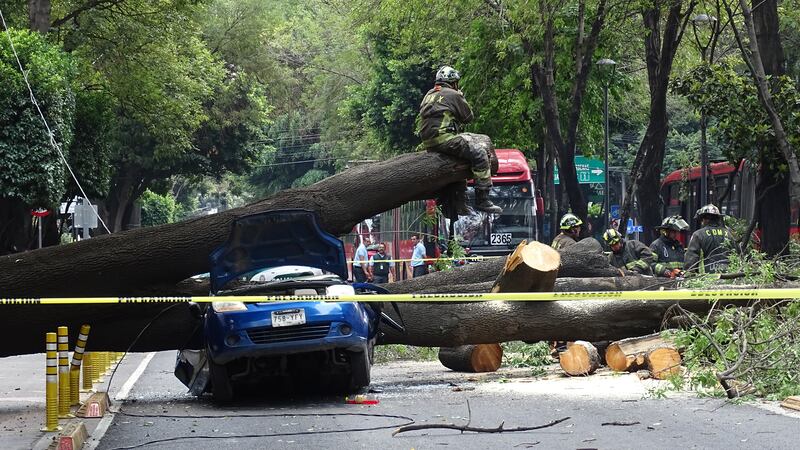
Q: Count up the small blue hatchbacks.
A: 1